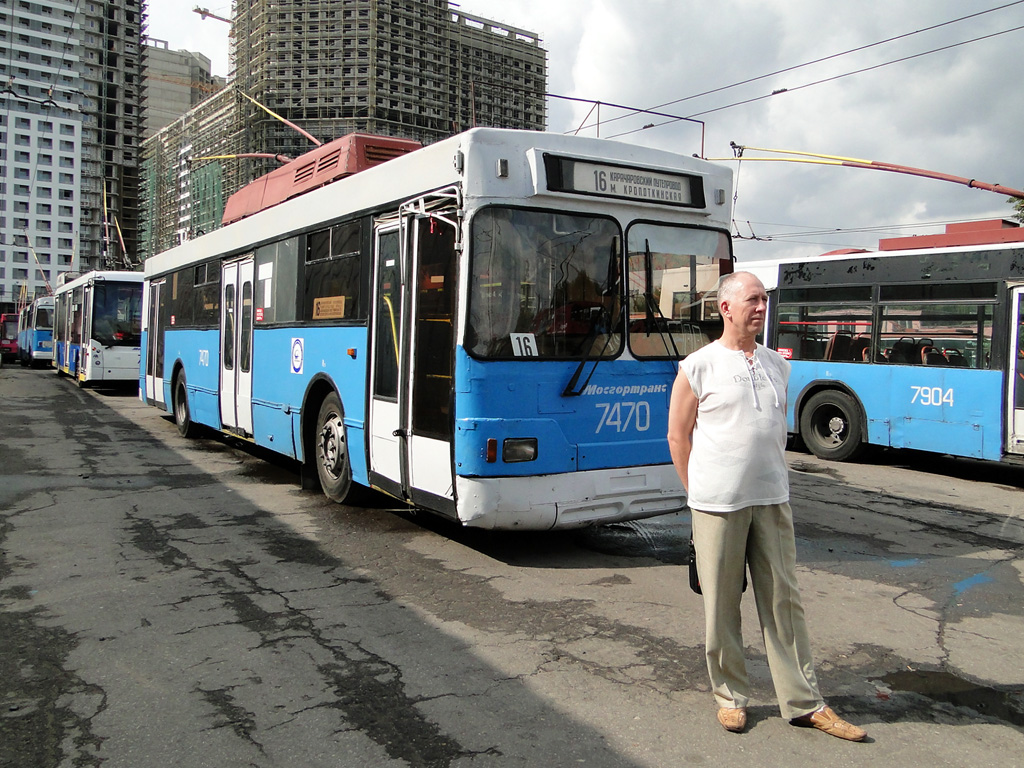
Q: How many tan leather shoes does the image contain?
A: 2